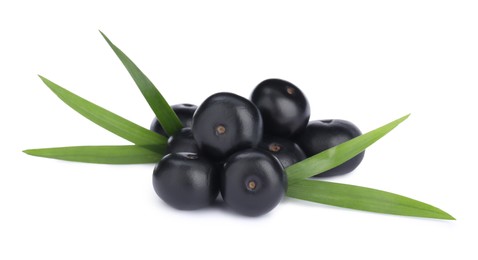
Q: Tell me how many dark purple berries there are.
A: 8